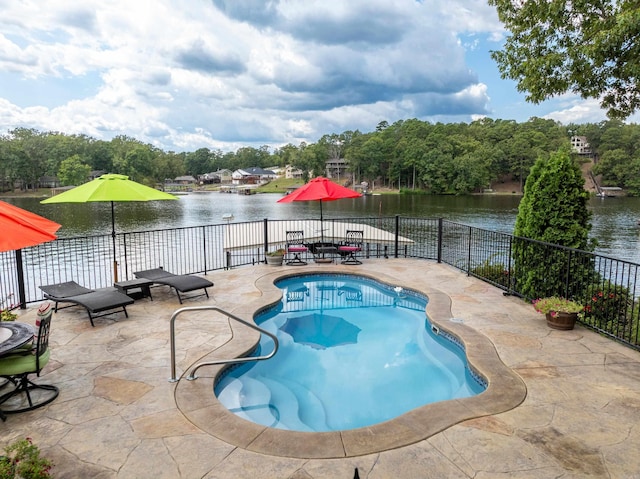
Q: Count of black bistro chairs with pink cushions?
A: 2